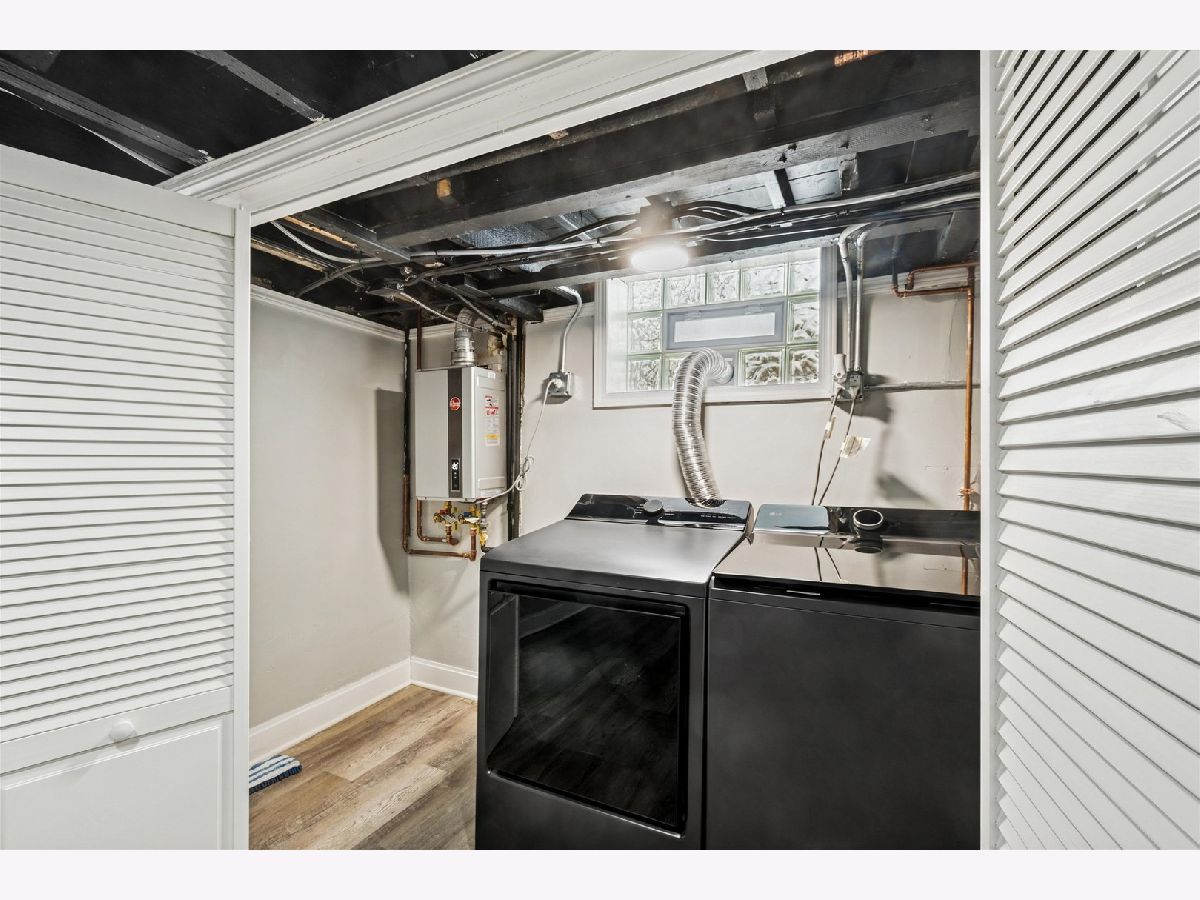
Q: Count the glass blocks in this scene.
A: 11